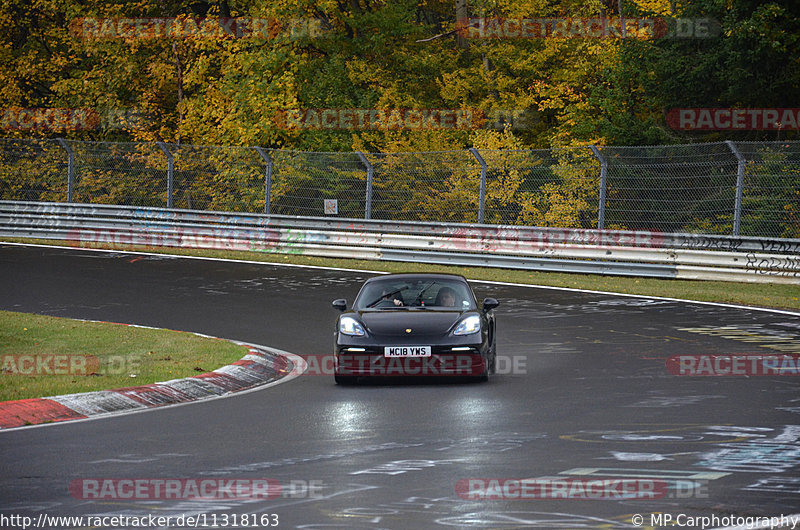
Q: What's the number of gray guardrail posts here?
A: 7